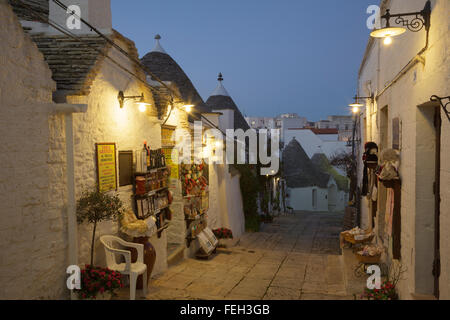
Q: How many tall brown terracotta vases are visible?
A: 1